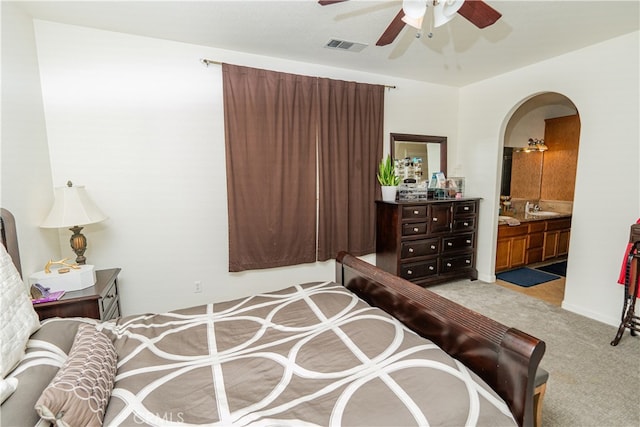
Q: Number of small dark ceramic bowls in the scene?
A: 0